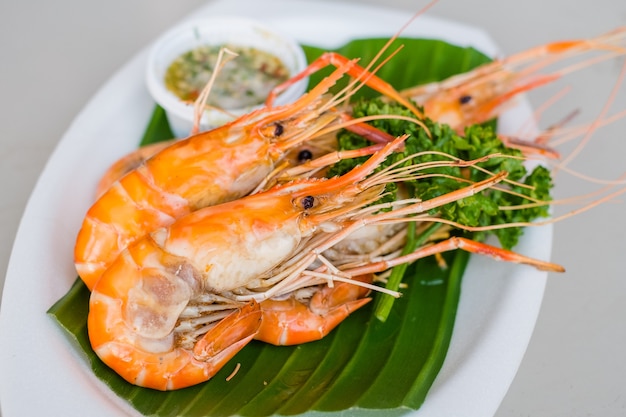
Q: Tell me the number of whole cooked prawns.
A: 4